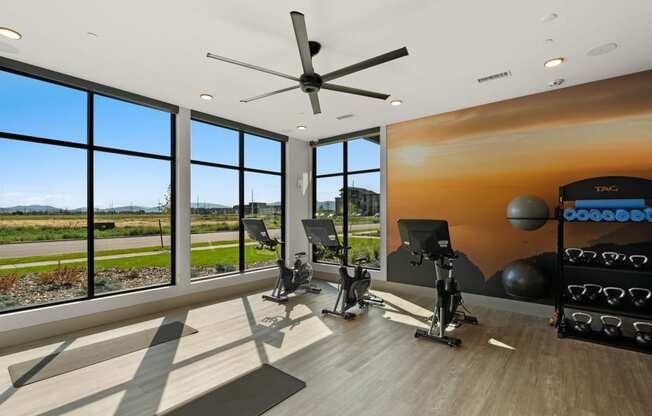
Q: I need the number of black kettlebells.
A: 12